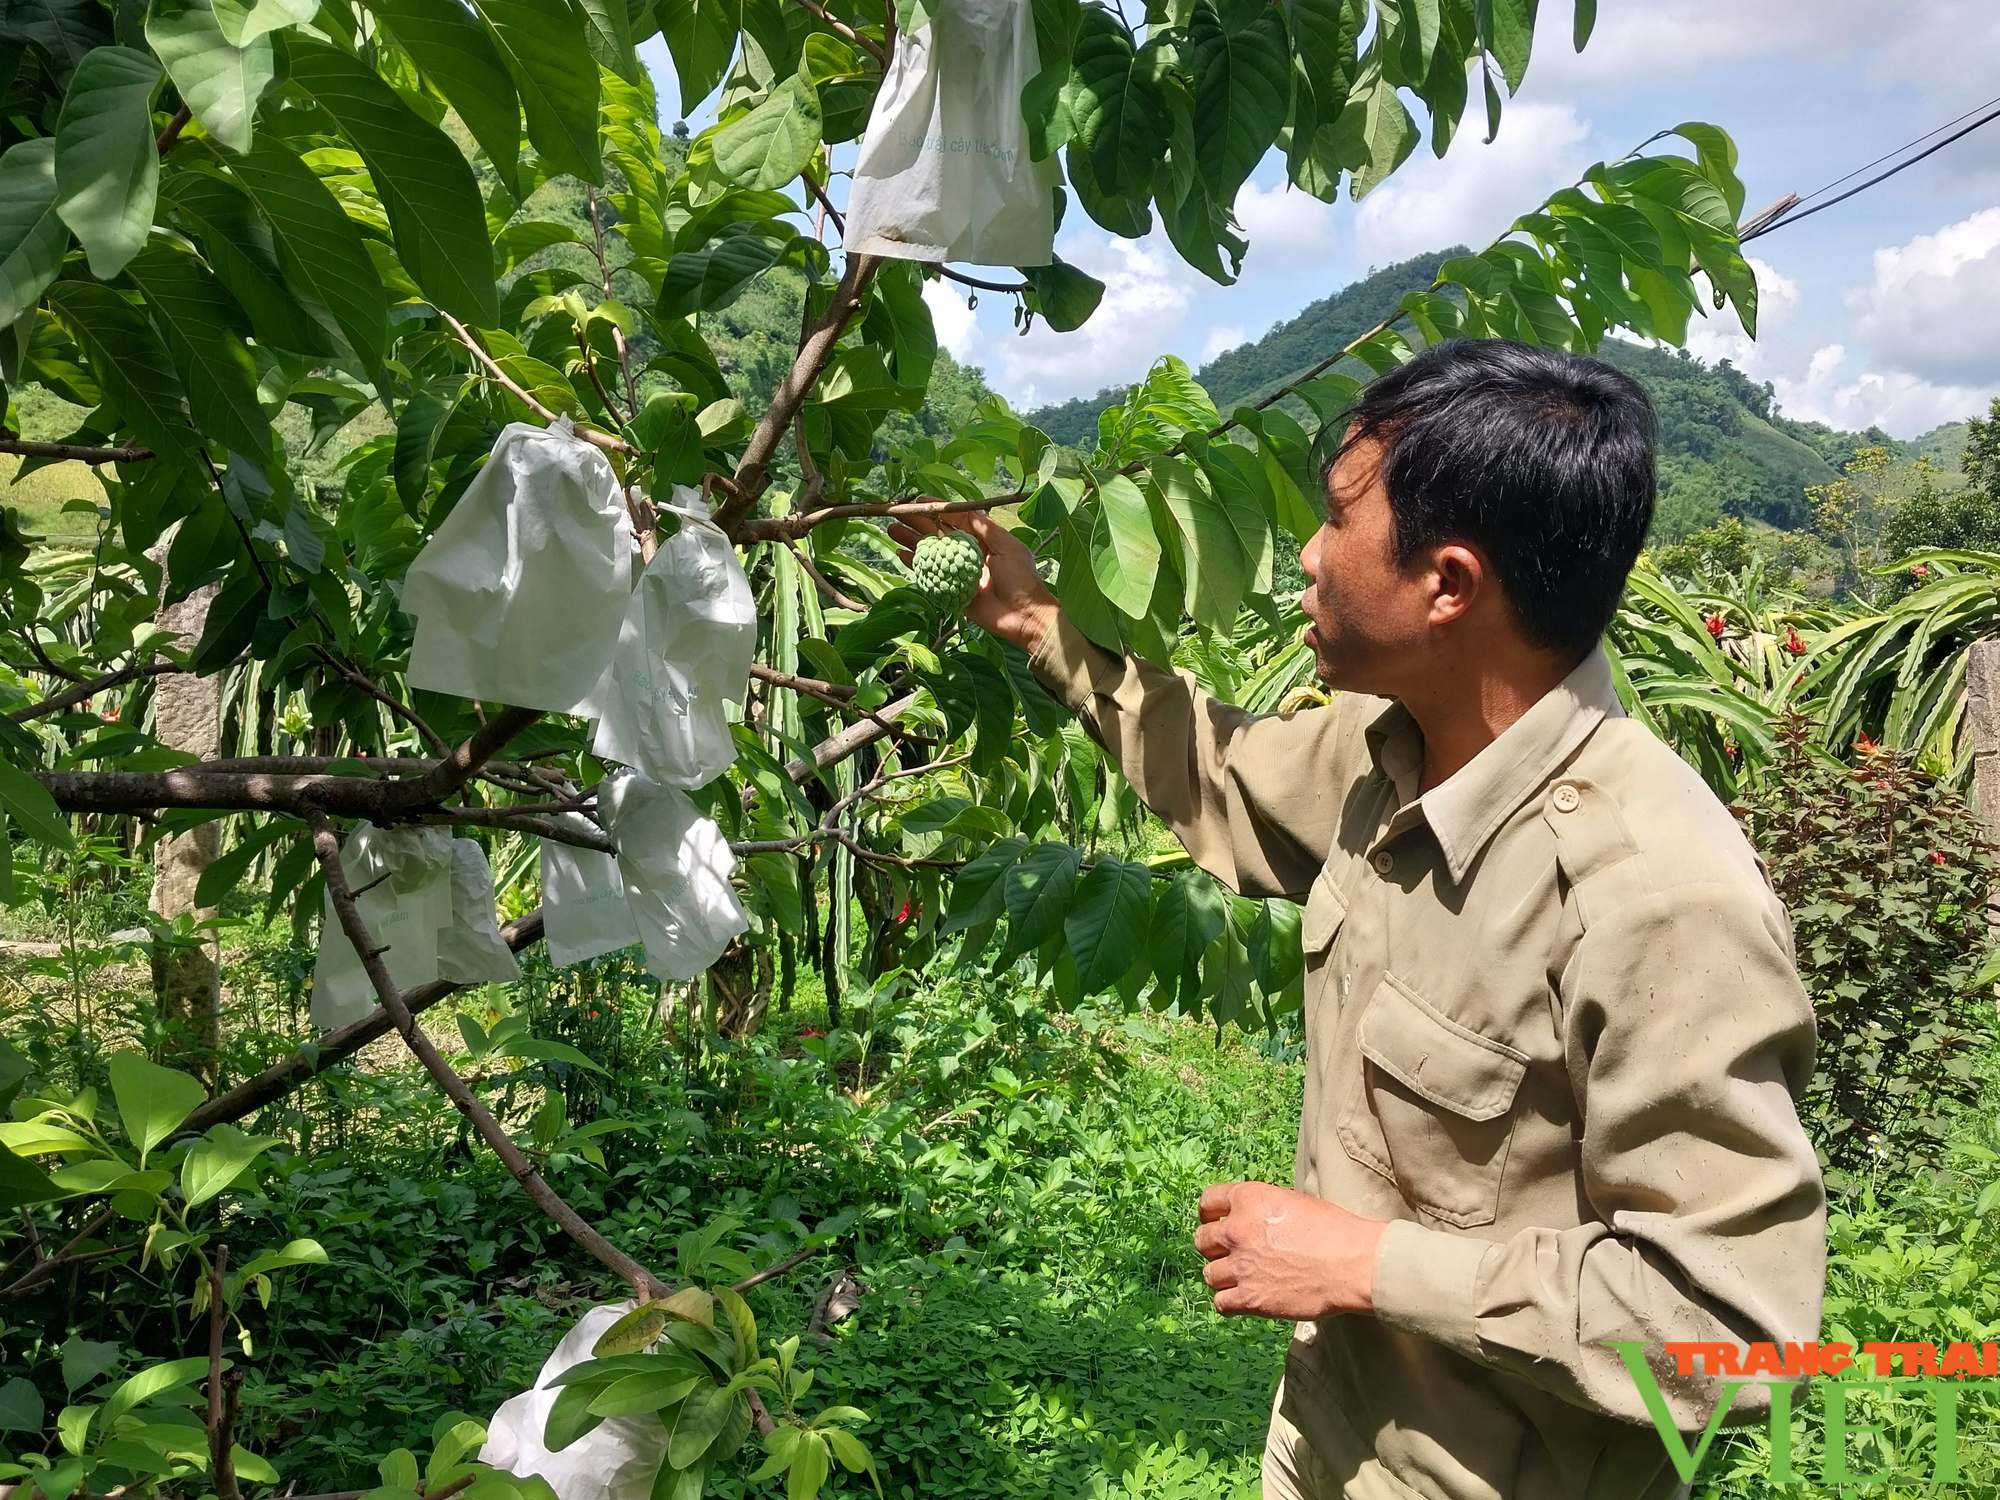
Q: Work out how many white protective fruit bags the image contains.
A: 8